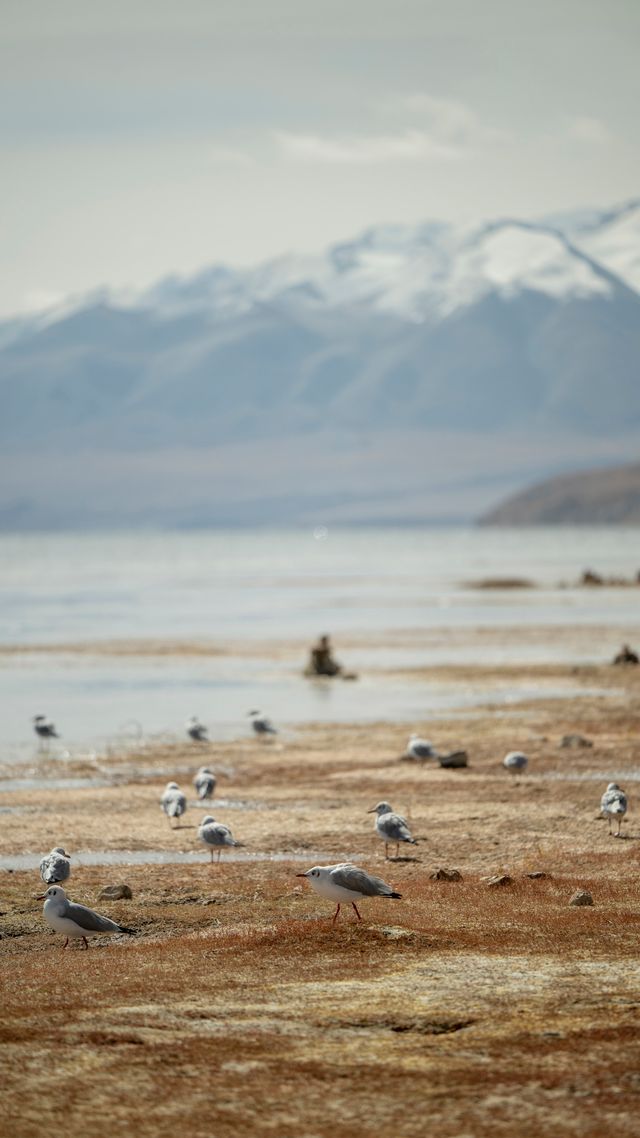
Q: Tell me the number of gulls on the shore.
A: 13